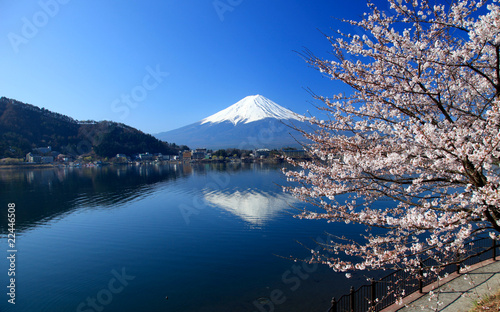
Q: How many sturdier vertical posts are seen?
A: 6